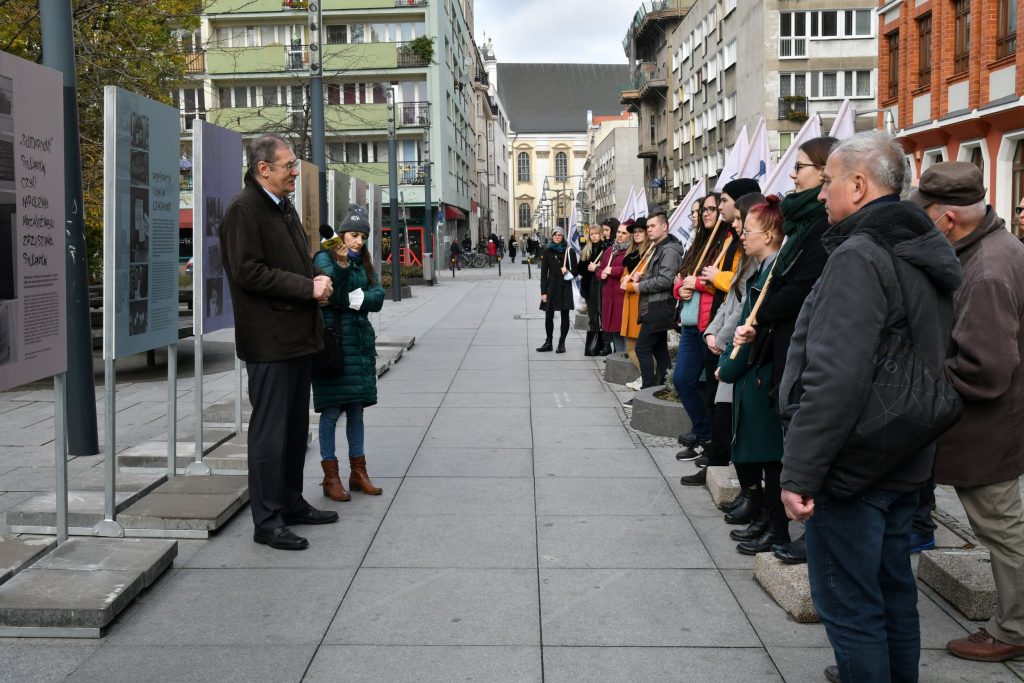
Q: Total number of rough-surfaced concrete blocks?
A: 3